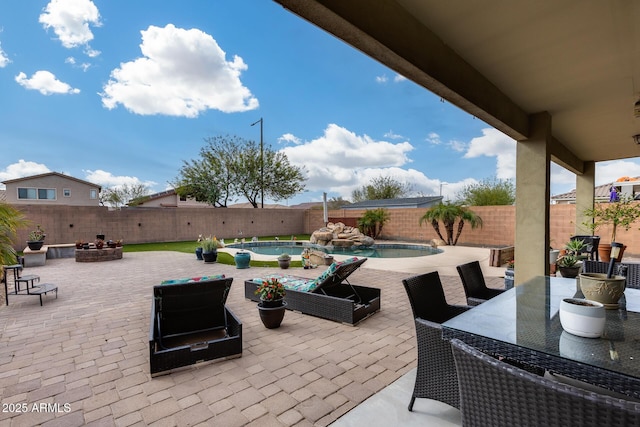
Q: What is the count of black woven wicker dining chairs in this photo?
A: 4